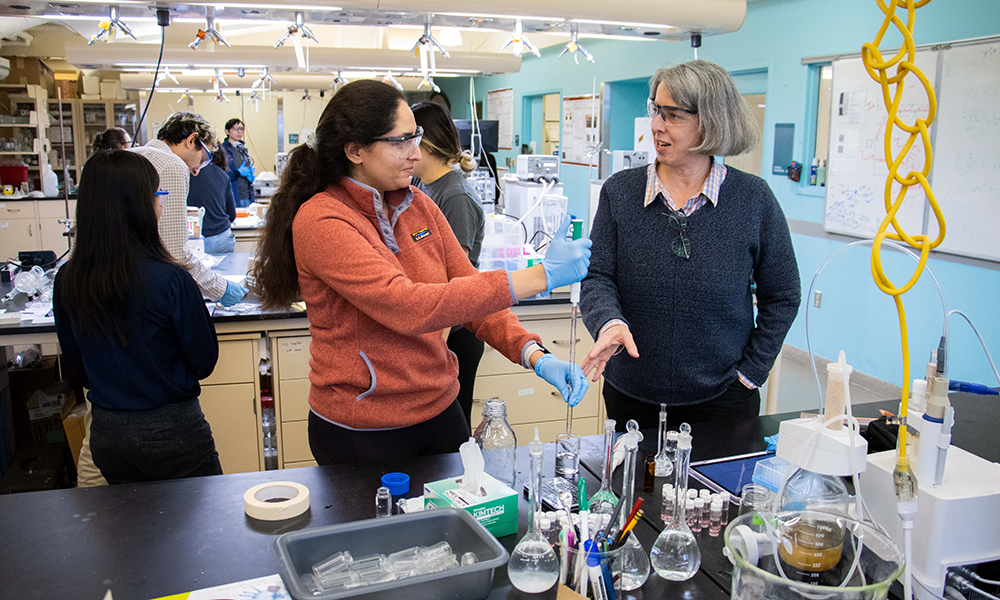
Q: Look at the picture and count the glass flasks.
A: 5